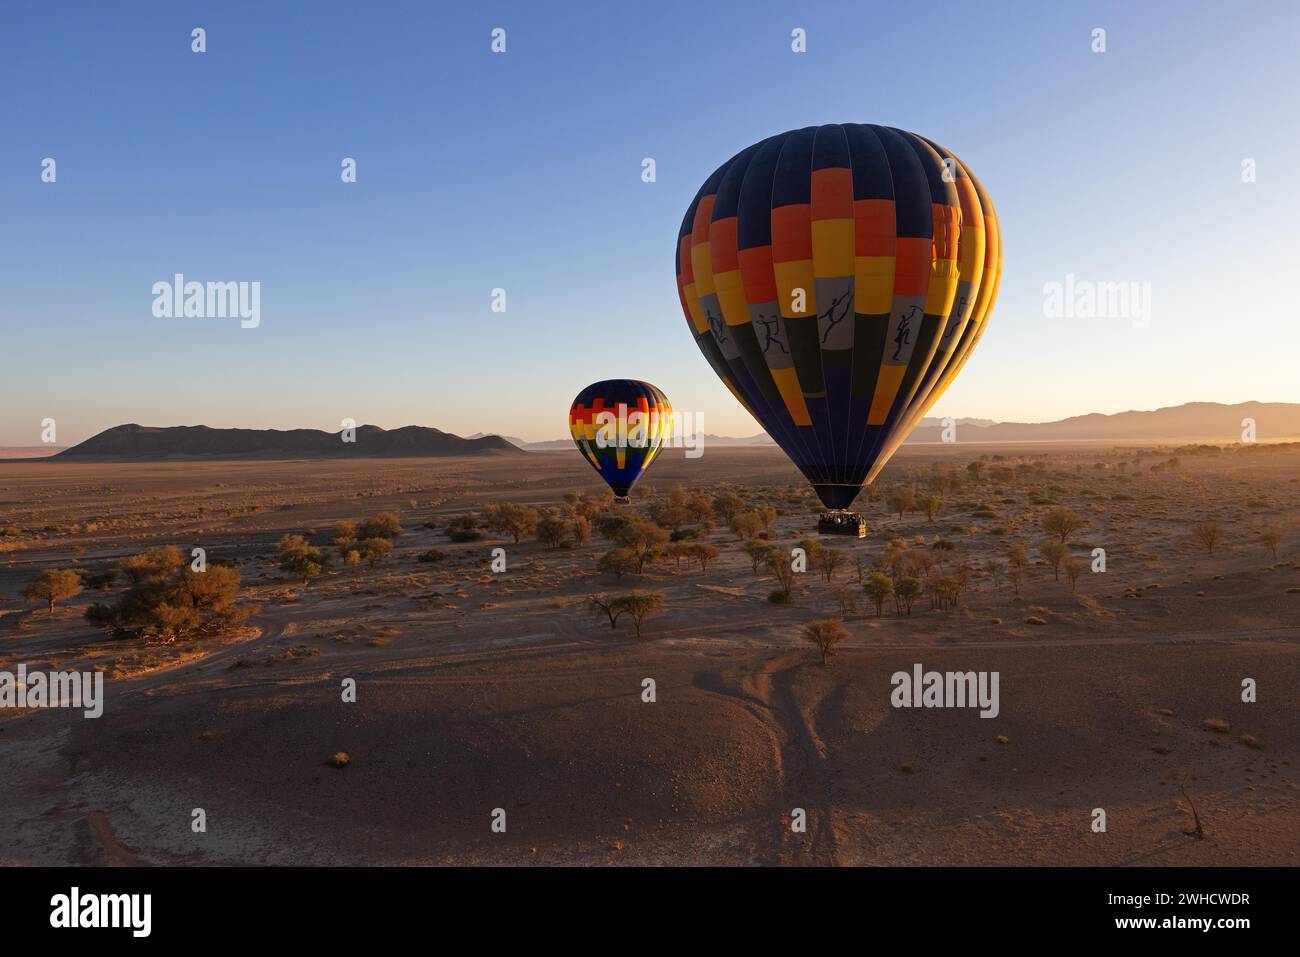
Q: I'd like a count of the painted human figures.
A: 5